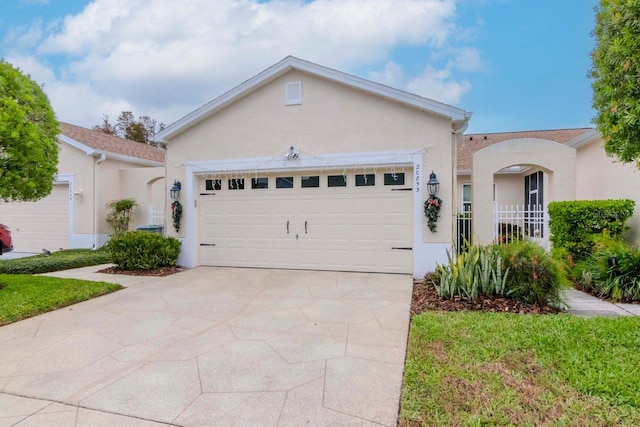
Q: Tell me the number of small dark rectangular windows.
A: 8